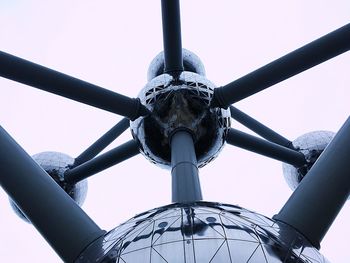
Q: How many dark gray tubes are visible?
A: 10